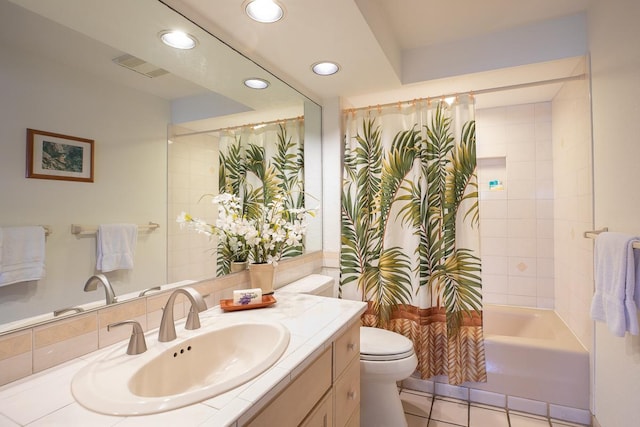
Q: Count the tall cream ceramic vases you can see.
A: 1